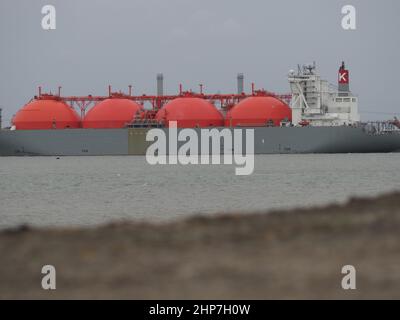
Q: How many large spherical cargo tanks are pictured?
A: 4